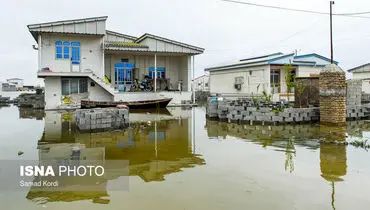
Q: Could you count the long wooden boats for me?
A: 1